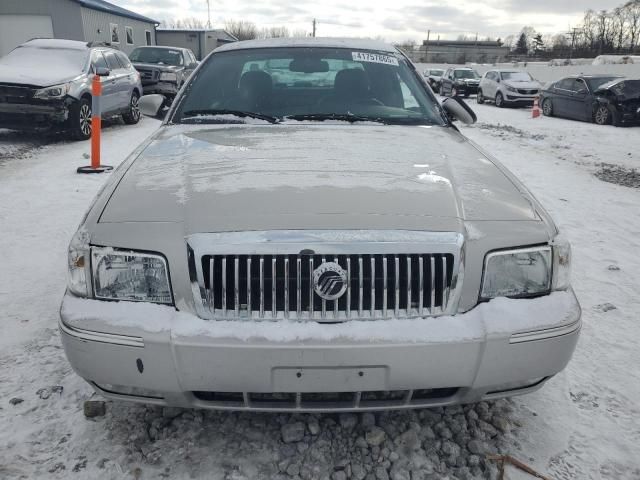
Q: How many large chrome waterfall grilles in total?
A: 1